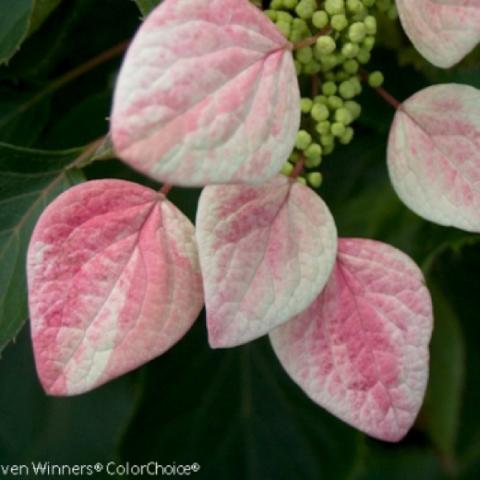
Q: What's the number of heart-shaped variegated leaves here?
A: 6